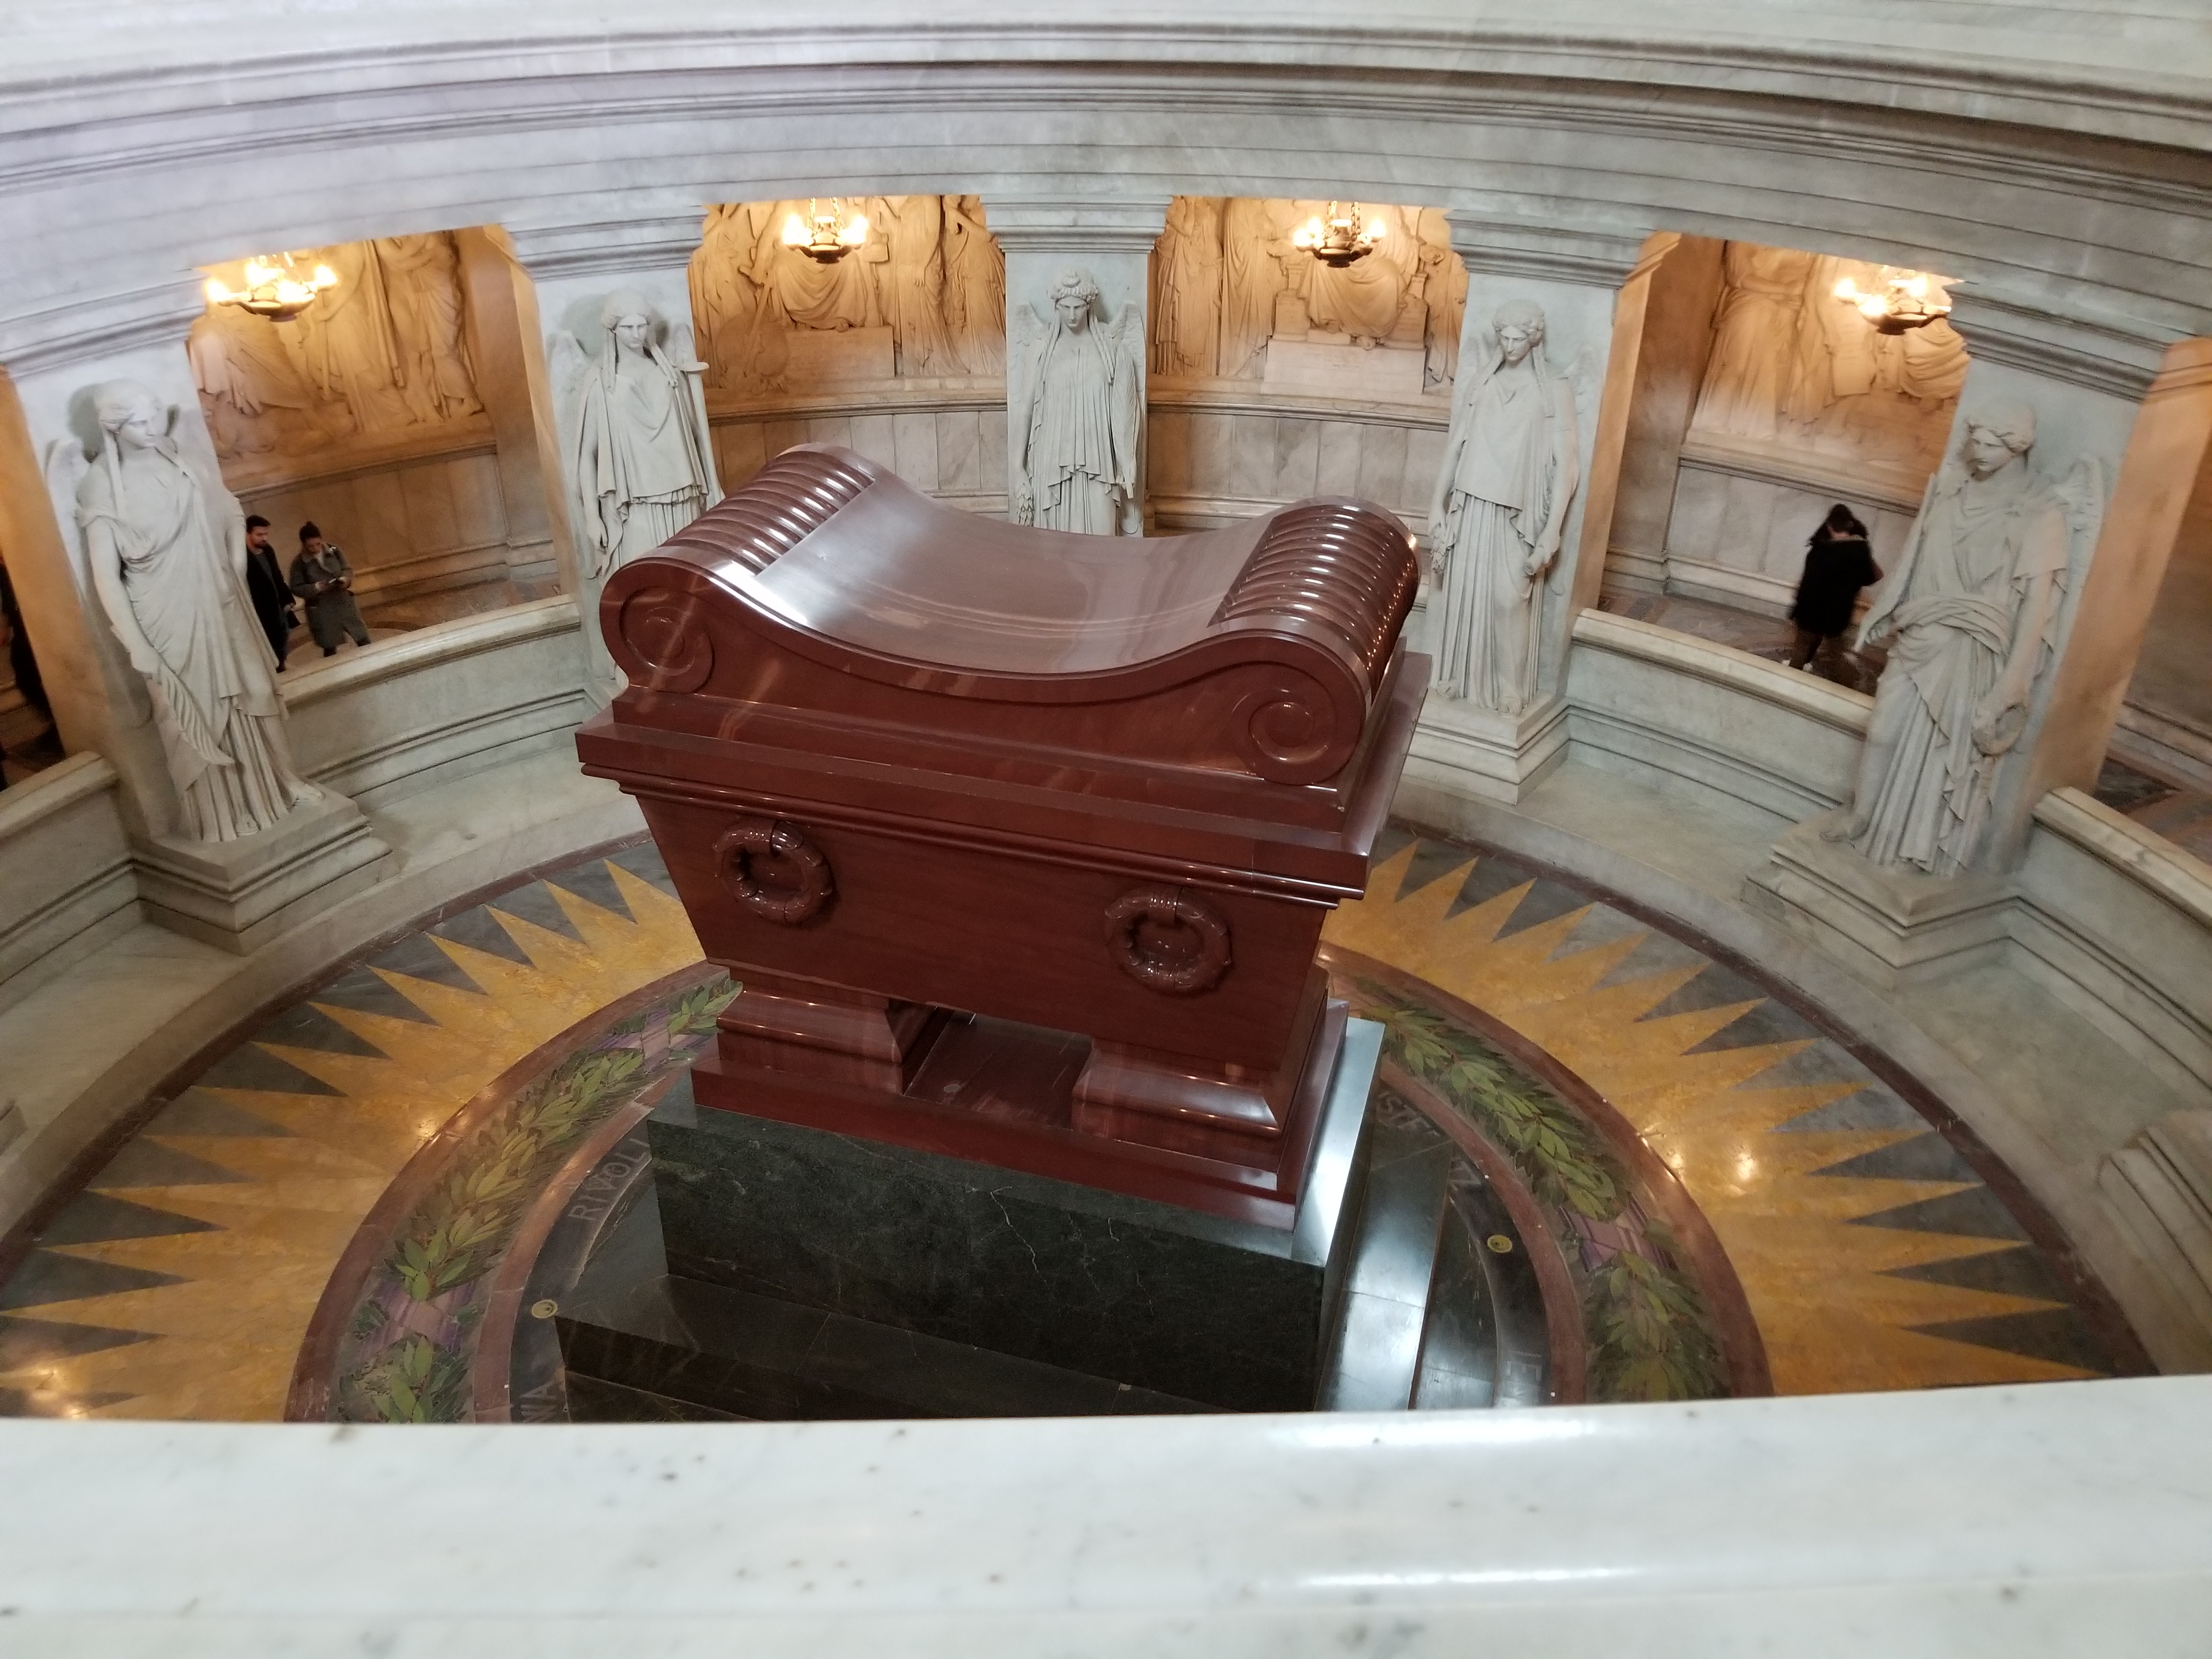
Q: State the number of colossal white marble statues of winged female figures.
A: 5